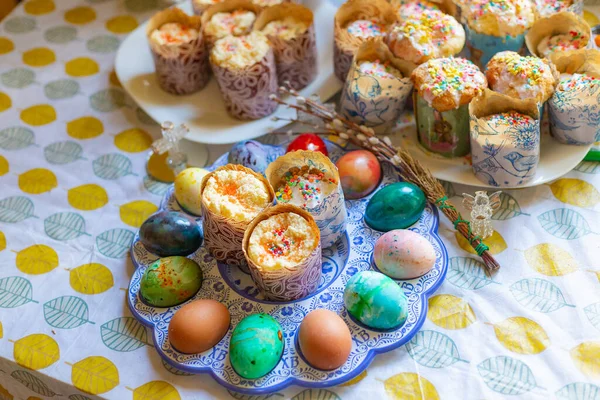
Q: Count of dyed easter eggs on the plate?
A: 10